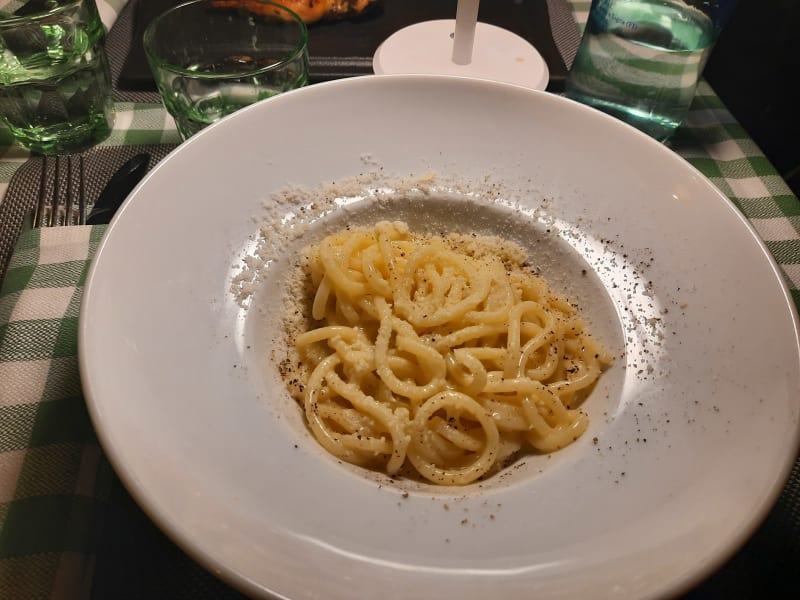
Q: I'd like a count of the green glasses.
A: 2